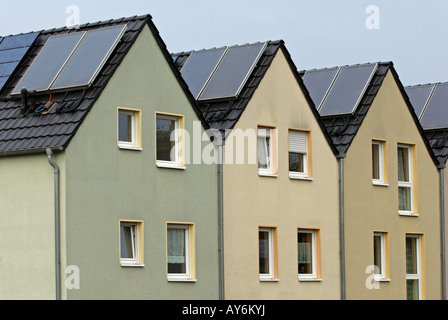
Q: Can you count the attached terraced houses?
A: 4